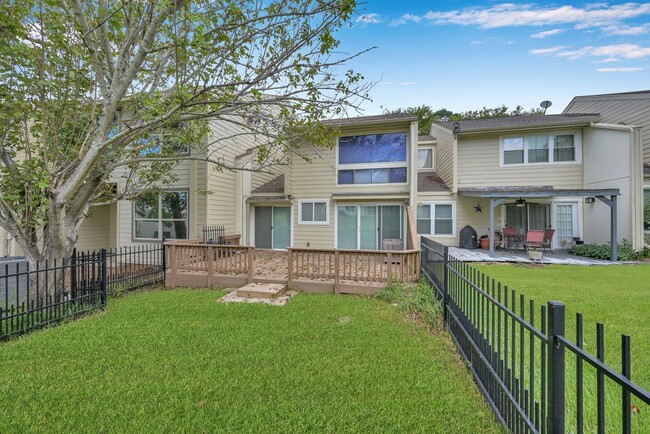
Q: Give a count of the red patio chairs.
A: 4